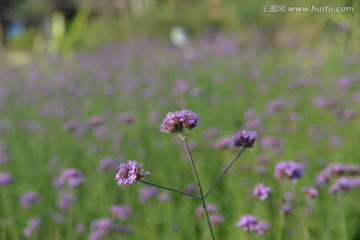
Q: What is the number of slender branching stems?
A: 3